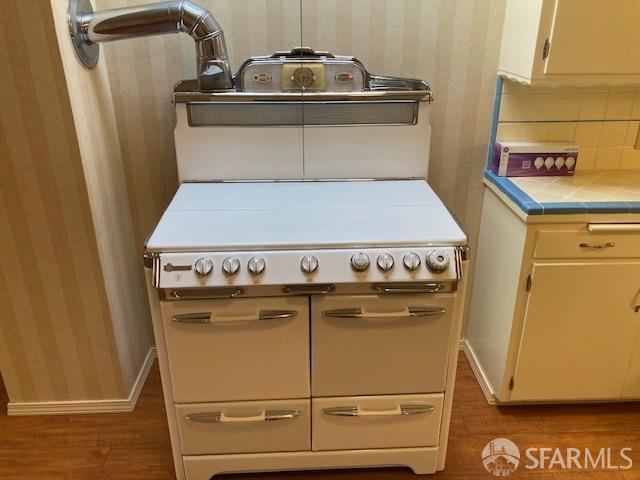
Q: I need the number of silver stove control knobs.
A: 8